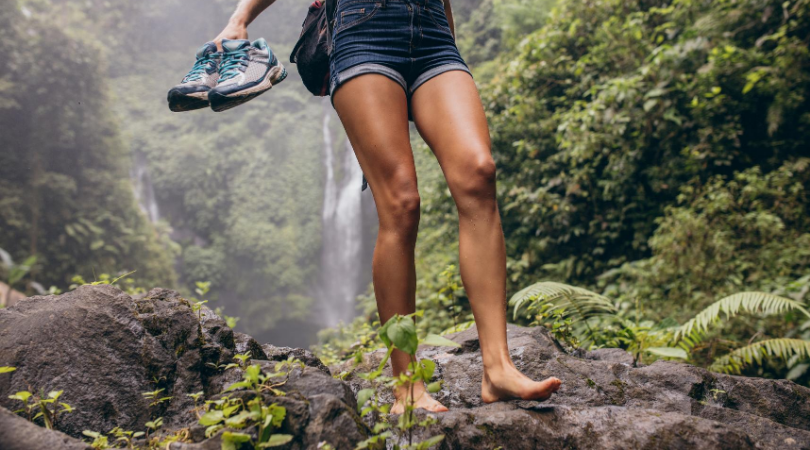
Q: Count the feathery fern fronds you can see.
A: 3